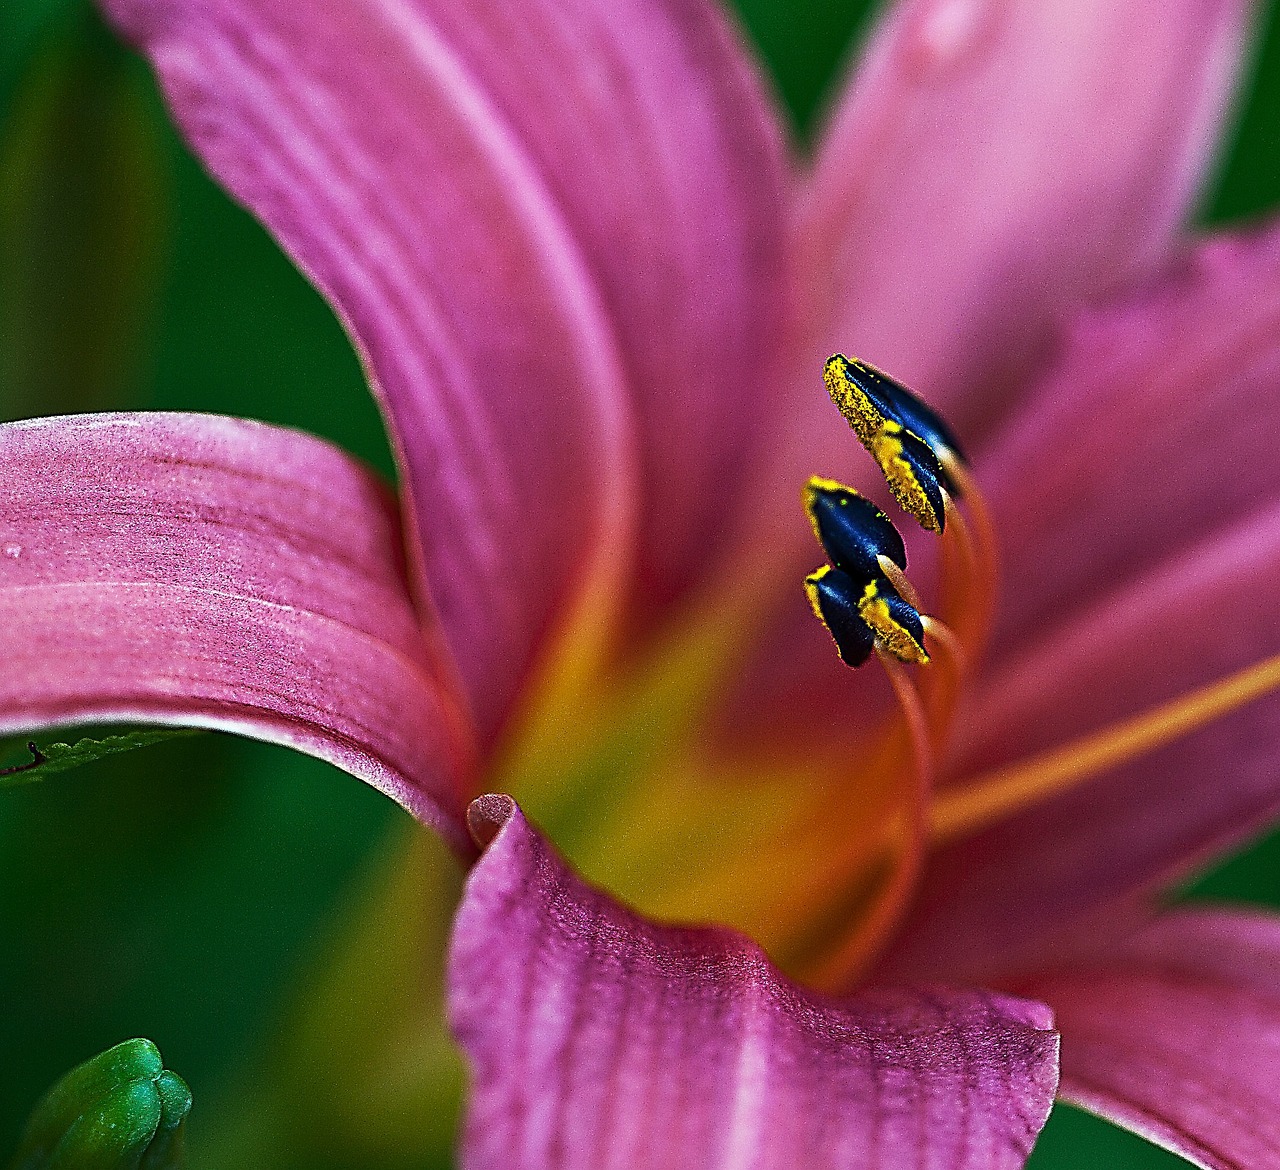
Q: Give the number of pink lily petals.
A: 6